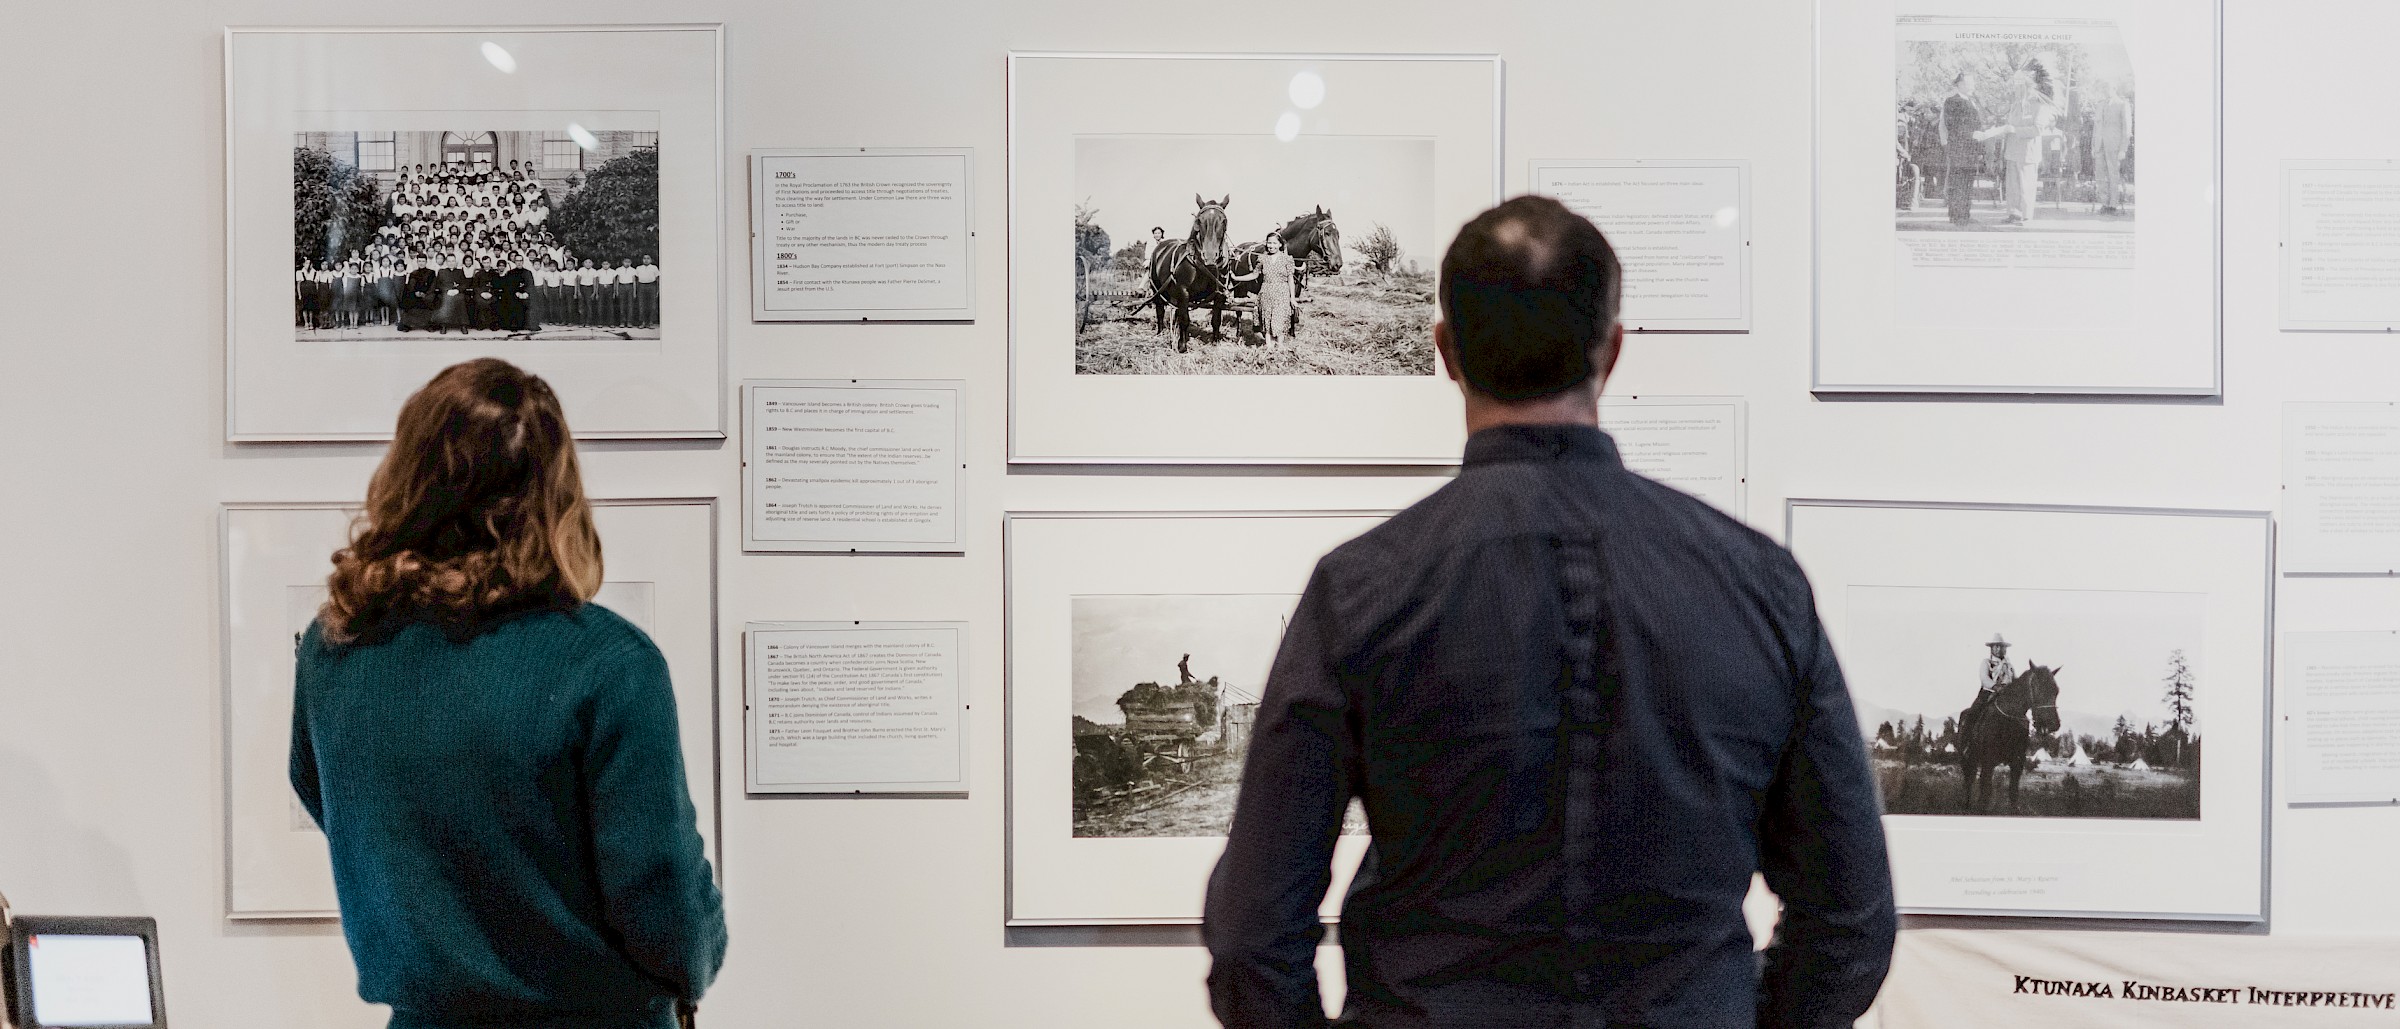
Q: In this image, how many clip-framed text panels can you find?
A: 8